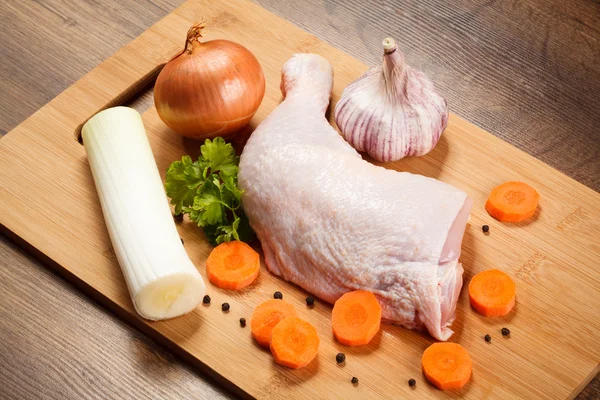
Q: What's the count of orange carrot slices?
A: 7